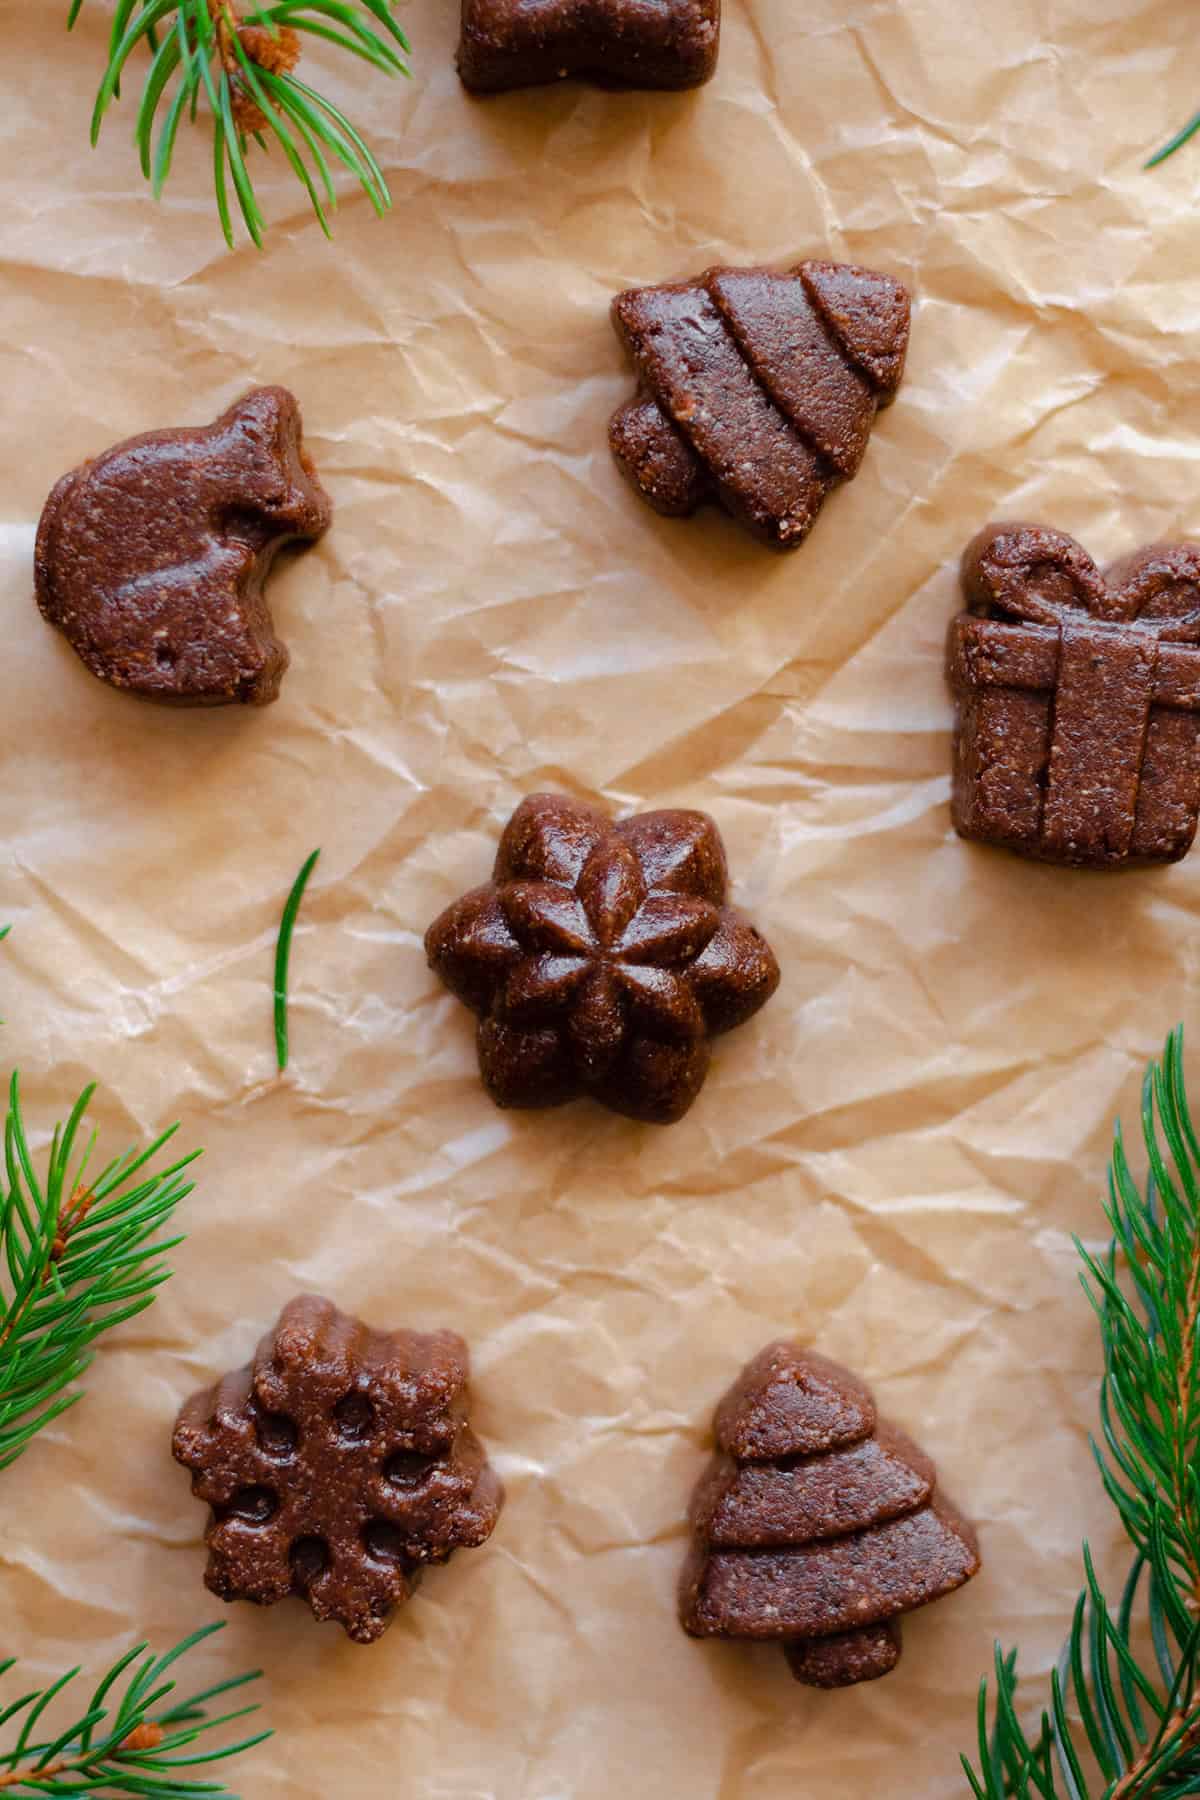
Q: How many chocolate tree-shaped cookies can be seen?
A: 2